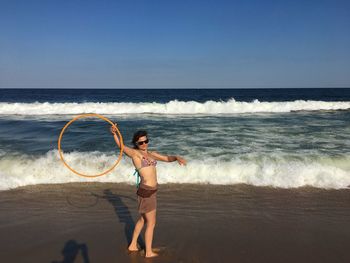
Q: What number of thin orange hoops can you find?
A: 1